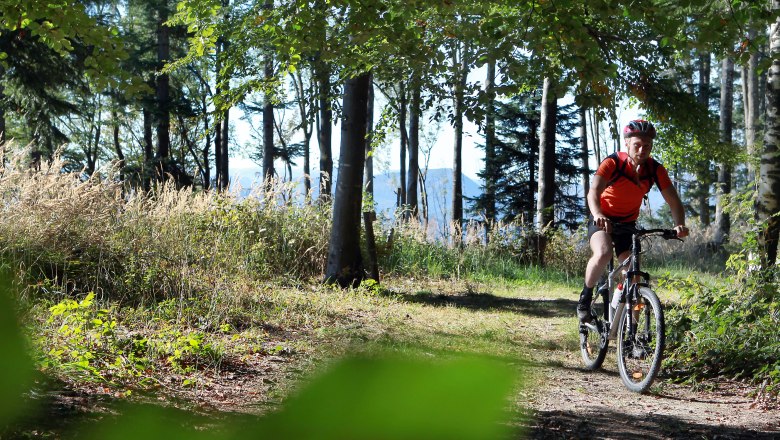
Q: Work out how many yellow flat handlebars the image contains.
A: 0